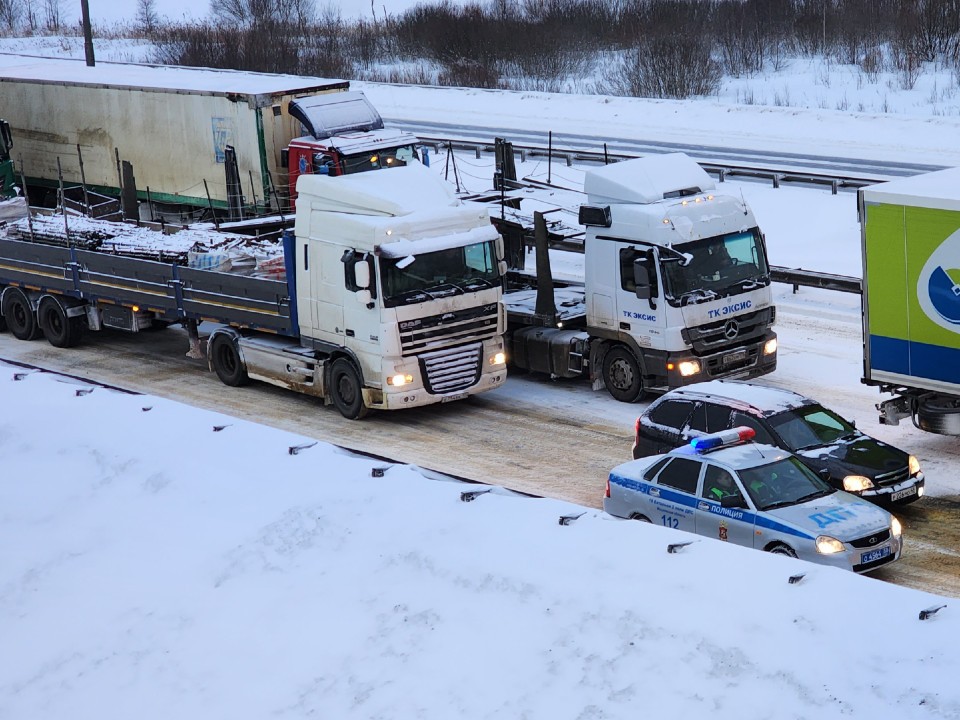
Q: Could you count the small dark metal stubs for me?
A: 11